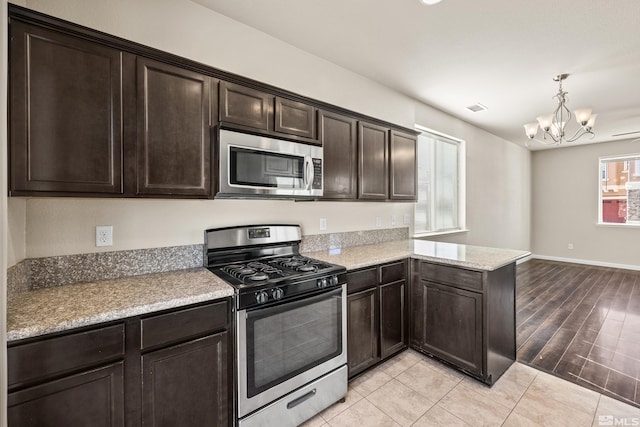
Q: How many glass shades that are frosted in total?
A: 5